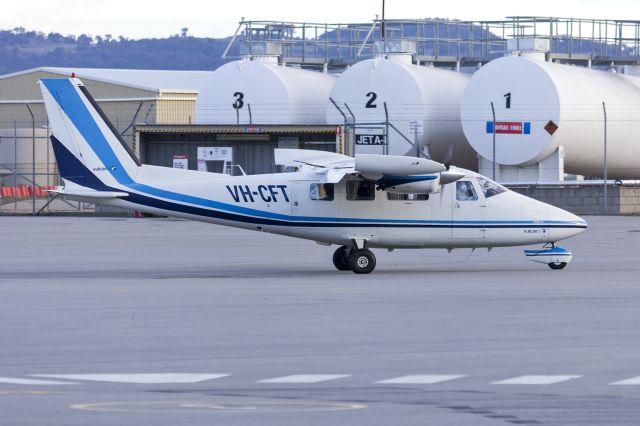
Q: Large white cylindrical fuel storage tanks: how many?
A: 3